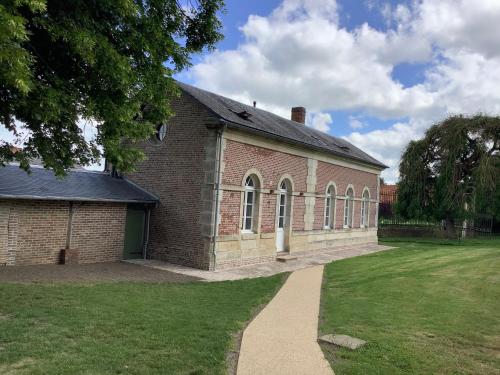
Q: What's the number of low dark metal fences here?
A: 1